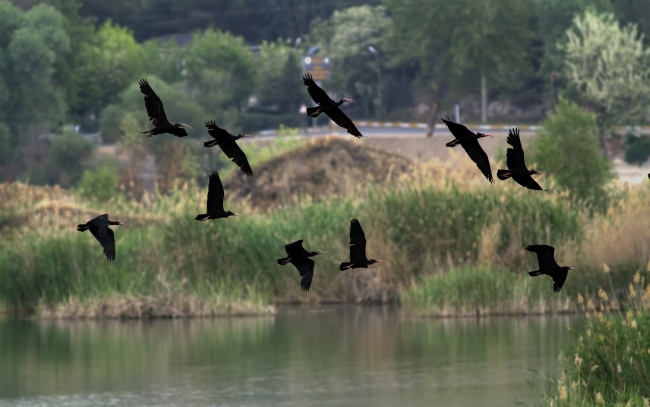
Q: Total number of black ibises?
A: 10